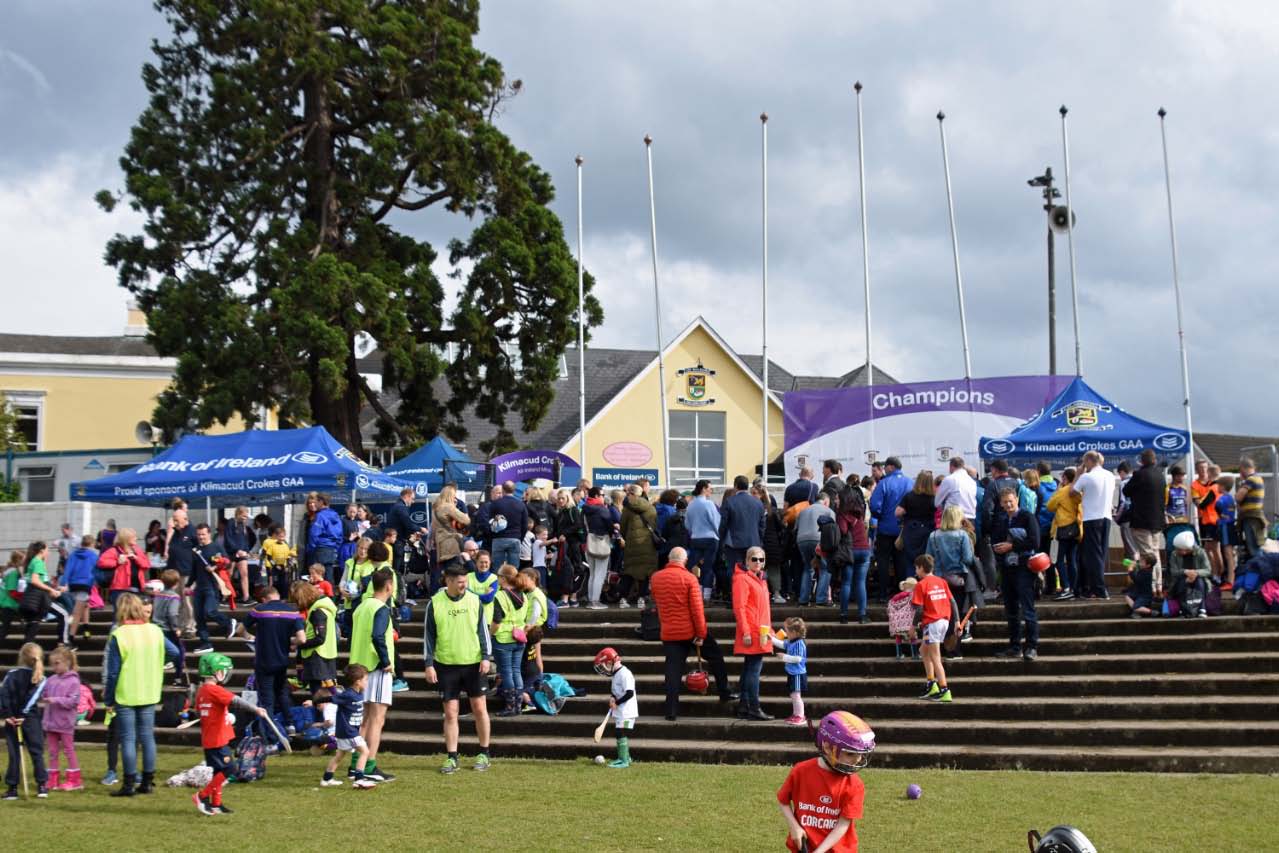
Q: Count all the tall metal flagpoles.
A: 7